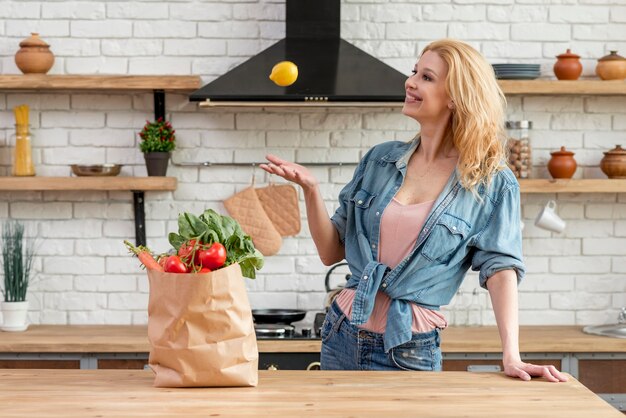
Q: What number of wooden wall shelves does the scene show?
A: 4